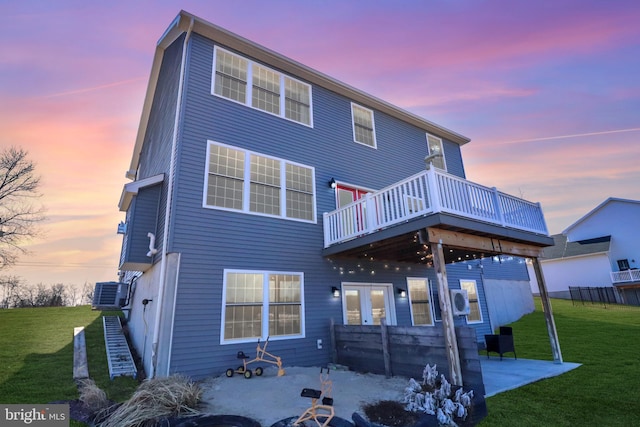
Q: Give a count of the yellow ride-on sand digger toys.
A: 2